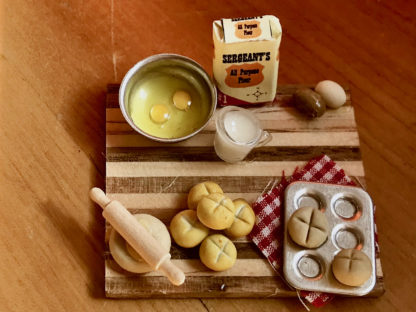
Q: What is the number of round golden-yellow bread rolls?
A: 5